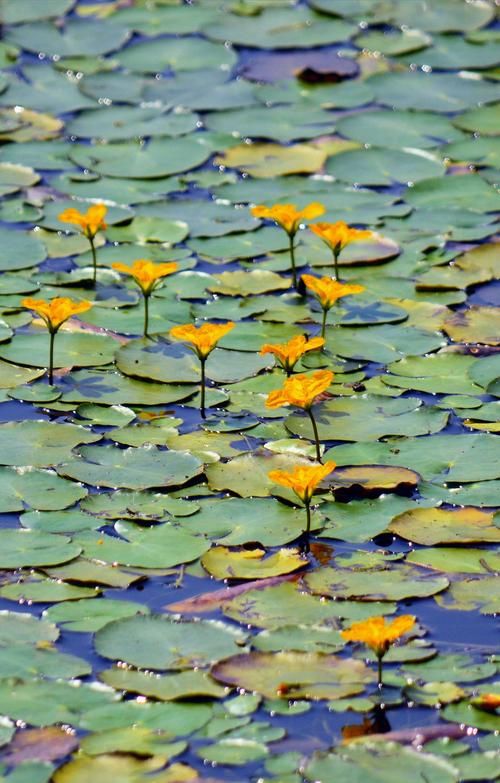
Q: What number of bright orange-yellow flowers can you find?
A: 11